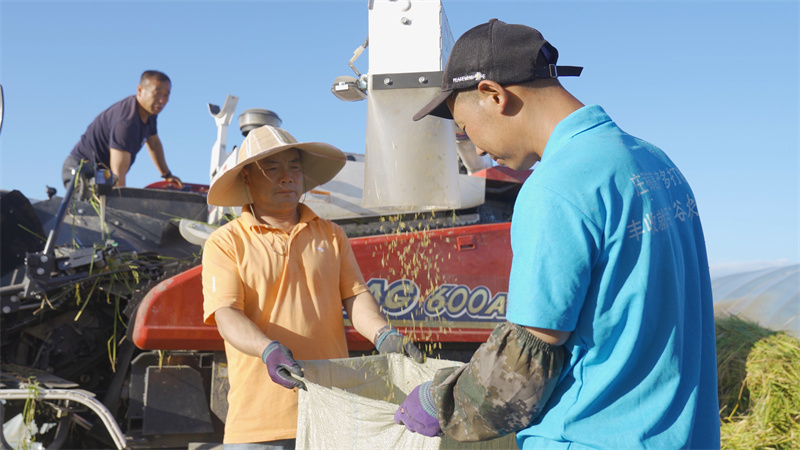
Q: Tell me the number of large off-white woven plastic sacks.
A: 1